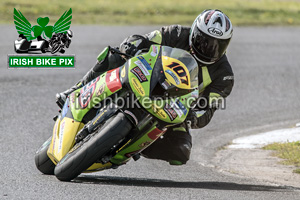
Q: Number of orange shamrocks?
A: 0